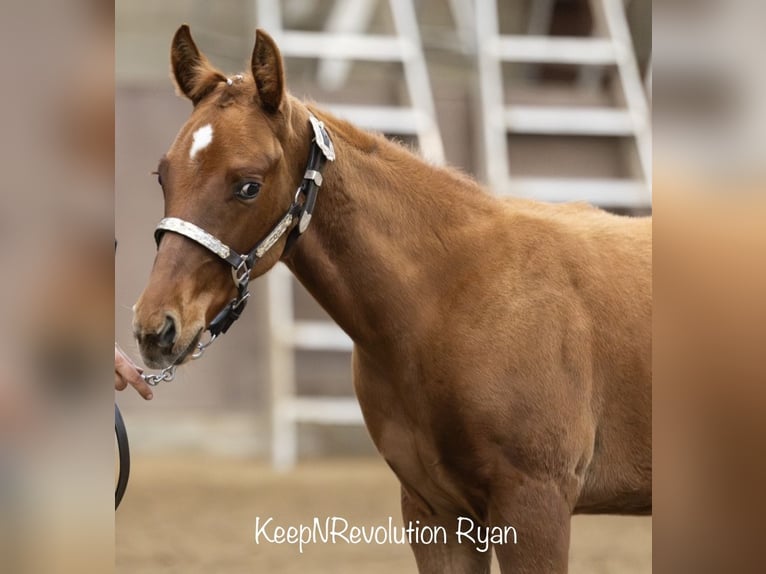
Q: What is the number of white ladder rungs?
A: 7